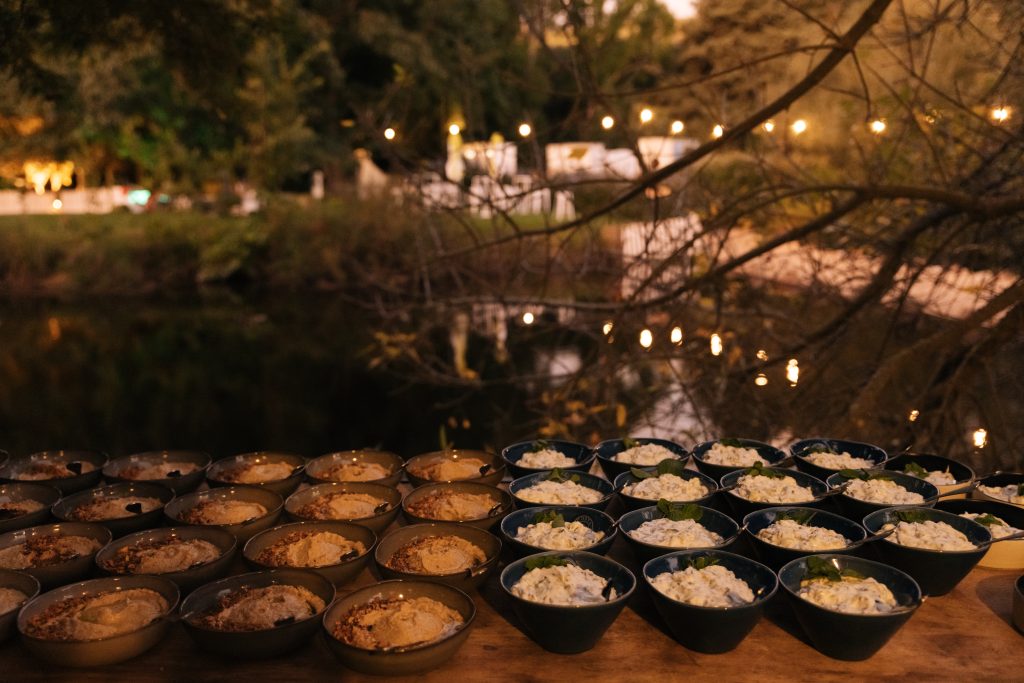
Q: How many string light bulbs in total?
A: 11